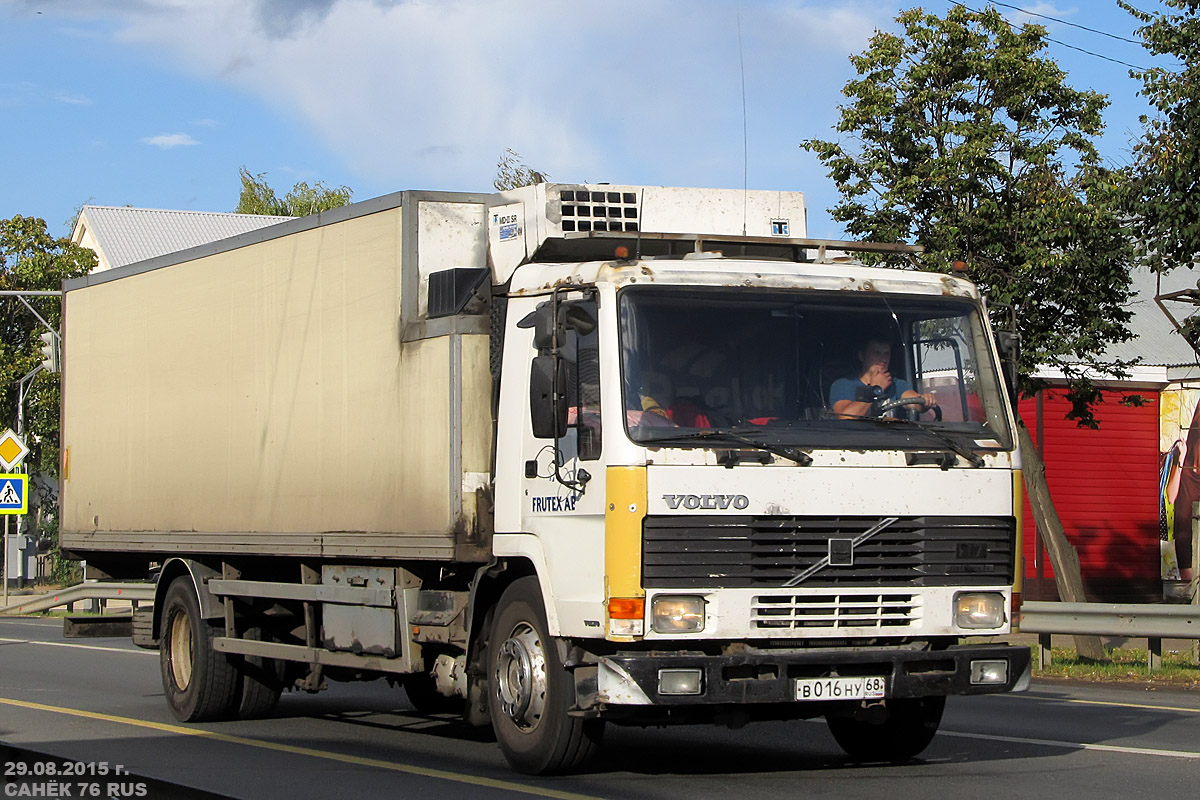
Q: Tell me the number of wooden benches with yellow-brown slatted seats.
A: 0